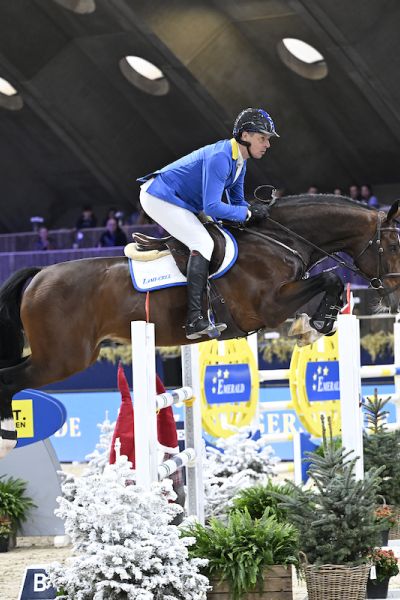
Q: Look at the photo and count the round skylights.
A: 4